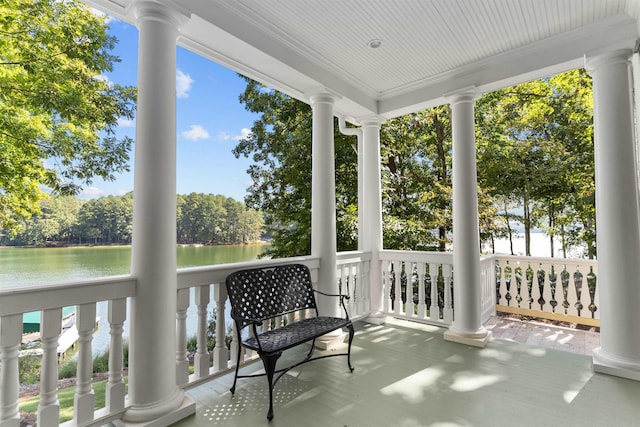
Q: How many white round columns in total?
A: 5